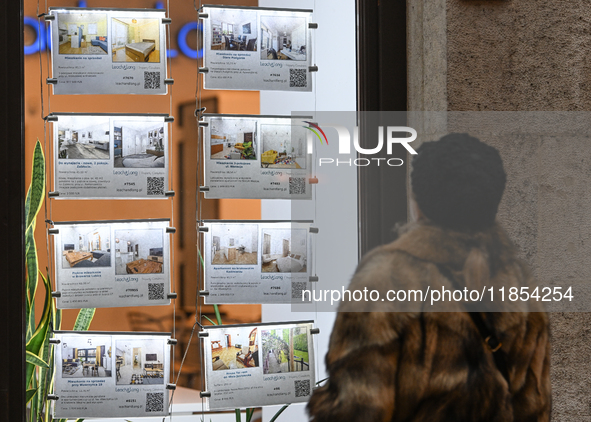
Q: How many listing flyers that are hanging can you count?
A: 8